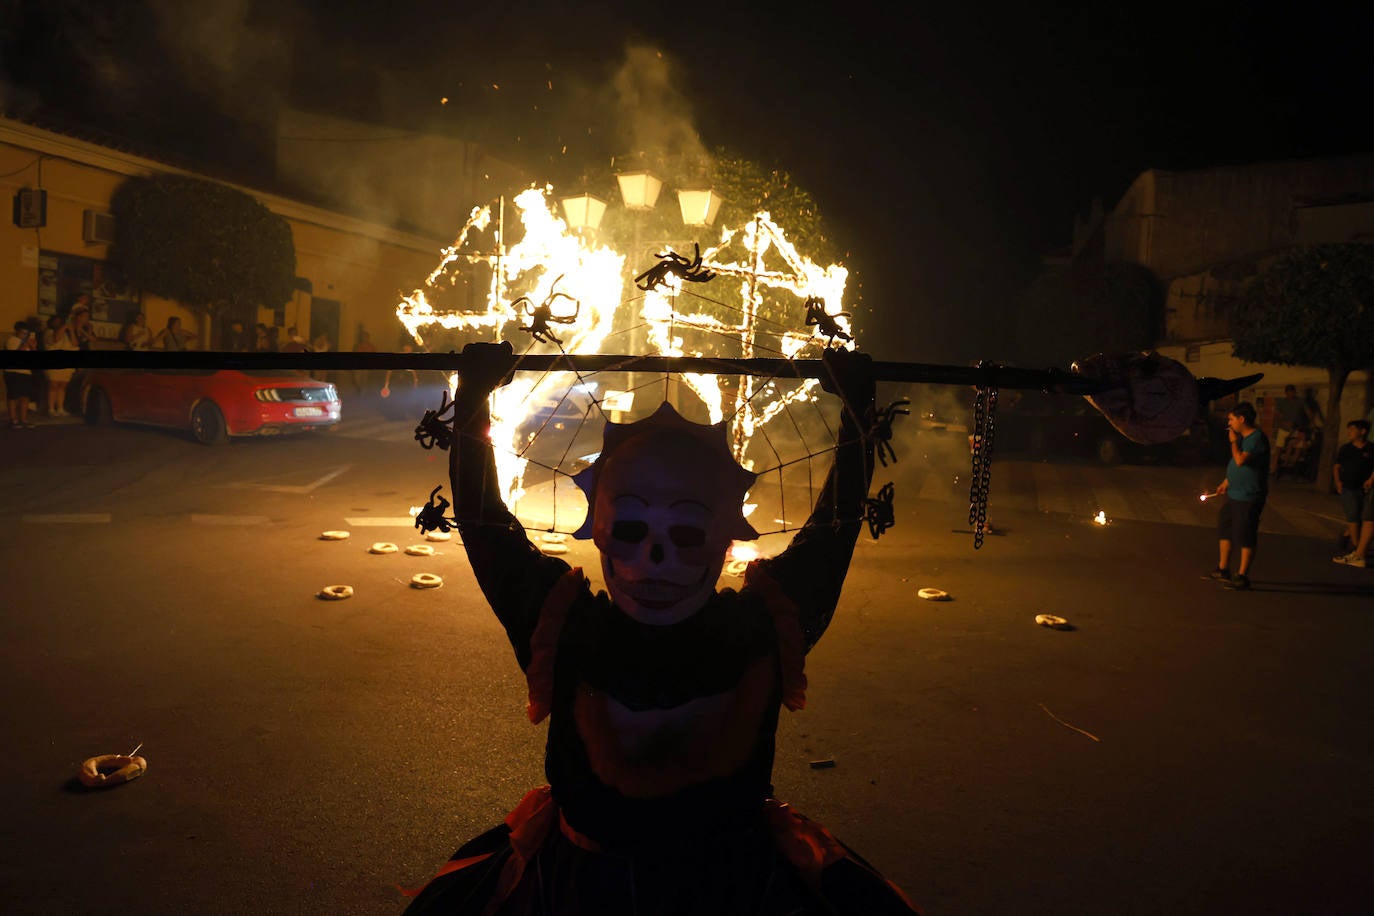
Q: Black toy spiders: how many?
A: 7